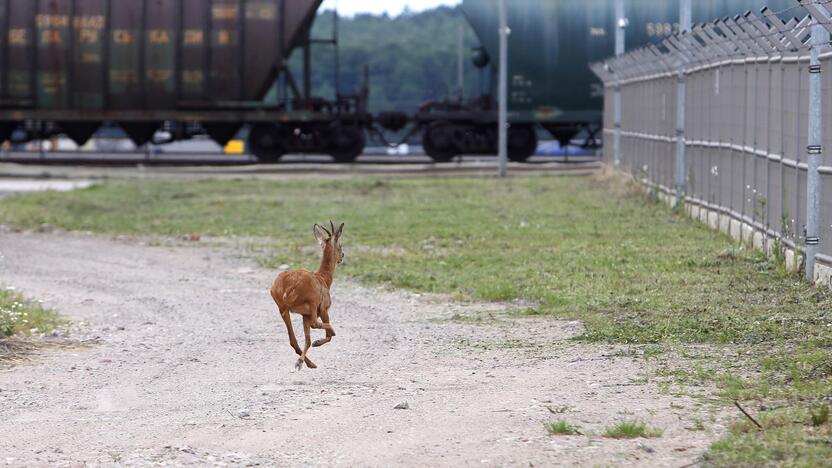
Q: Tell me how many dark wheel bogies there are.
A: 2